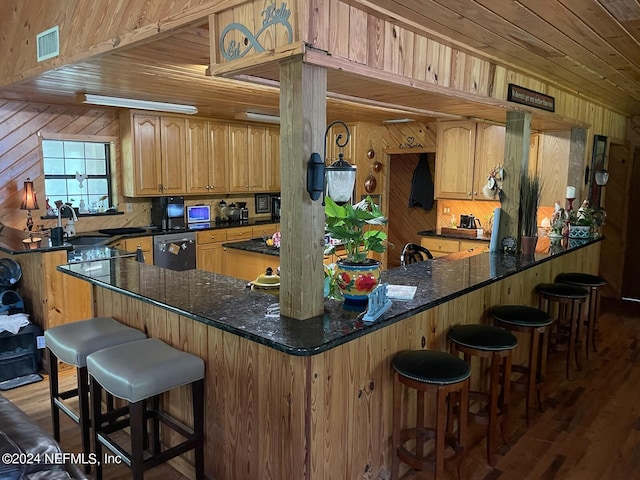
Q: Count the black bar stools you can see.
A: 5